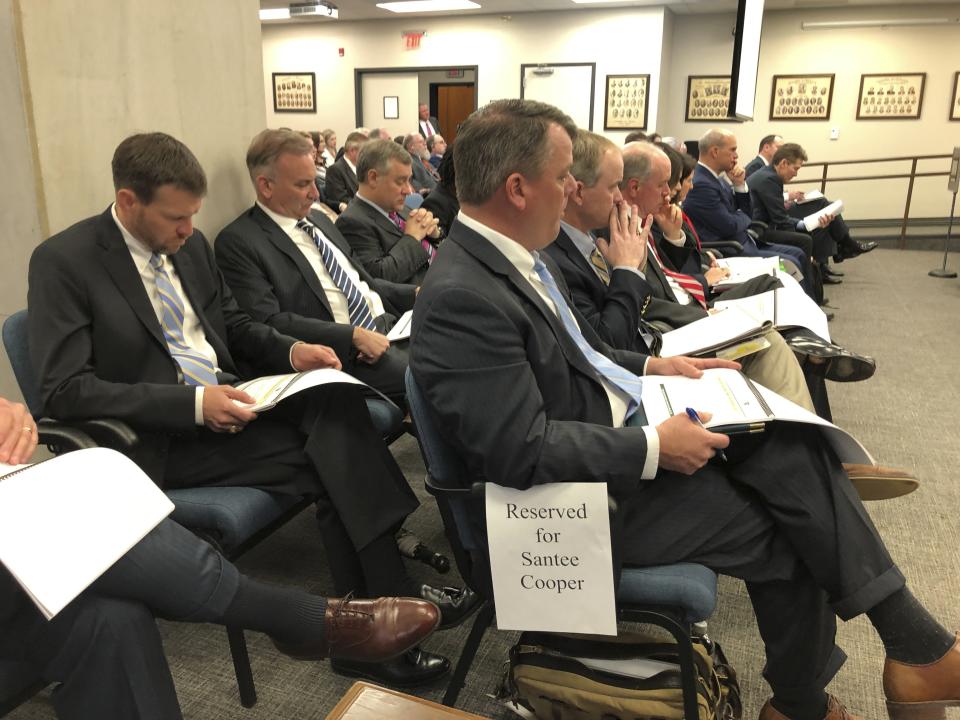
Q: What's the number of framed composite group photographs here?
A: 6